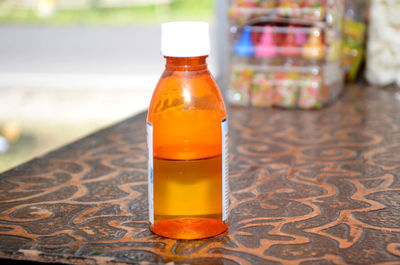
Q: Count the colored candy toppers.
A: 4